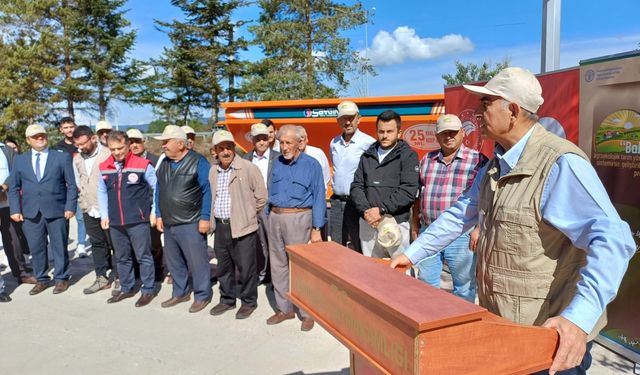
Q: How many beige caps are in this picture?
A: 11